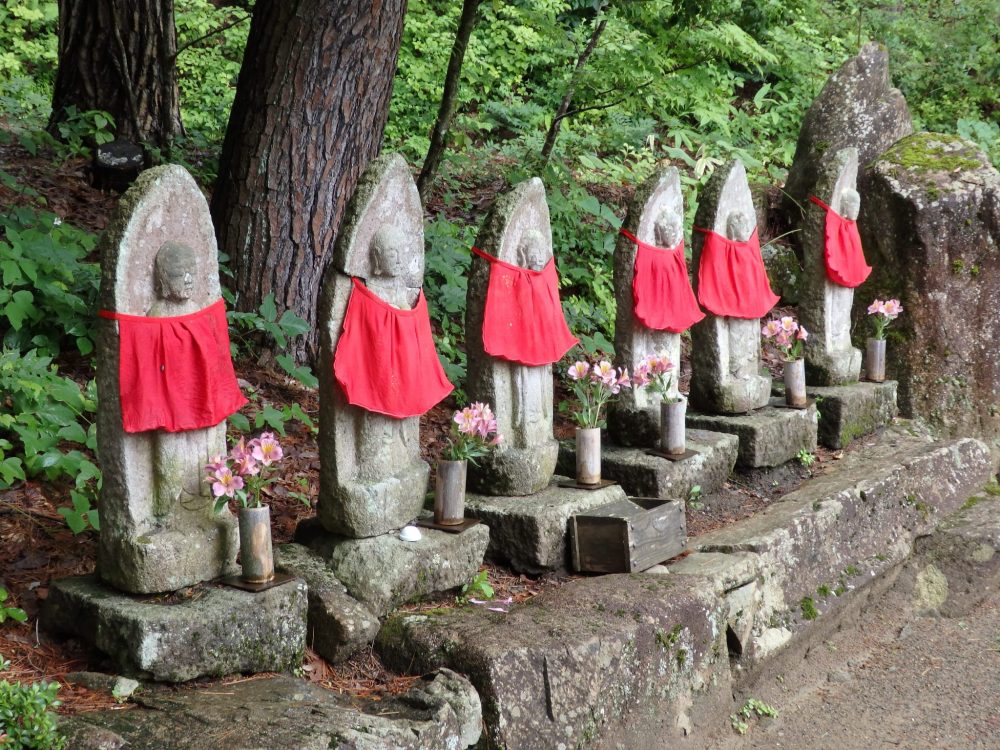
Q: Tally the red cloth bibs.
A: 6